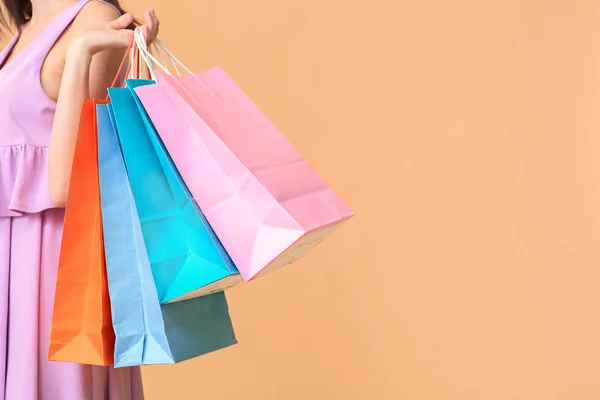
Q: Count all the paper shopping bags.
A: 4